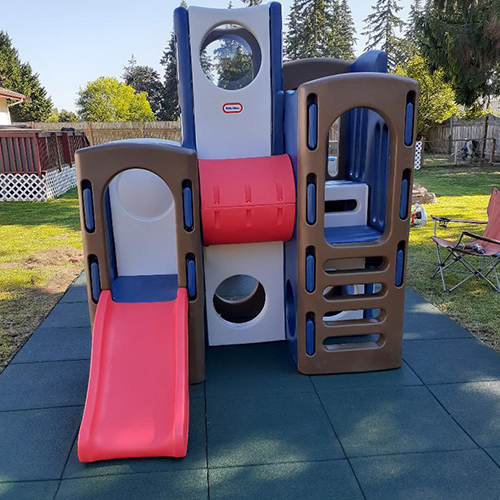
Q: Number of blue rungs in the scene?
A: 11